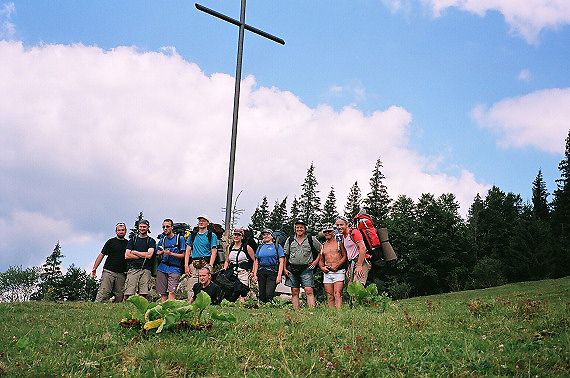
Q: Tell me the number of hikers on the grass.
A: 10